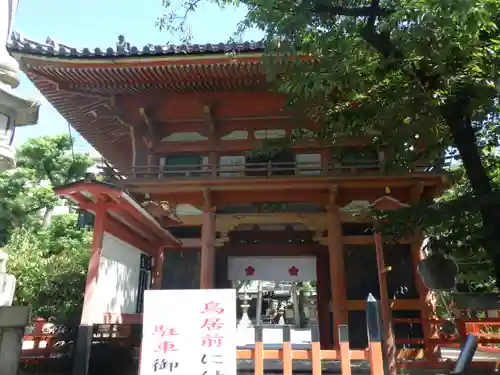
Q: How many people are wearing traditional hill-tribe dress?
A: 0